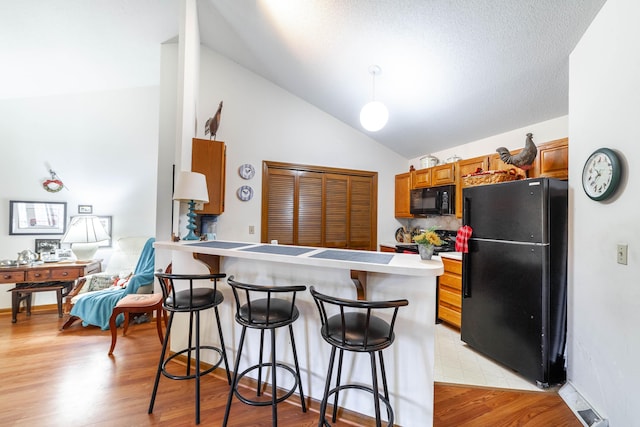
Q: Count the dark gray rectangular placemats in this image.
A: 3